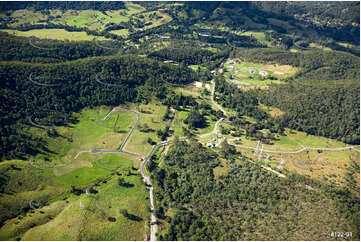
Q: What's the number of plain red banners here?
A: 0